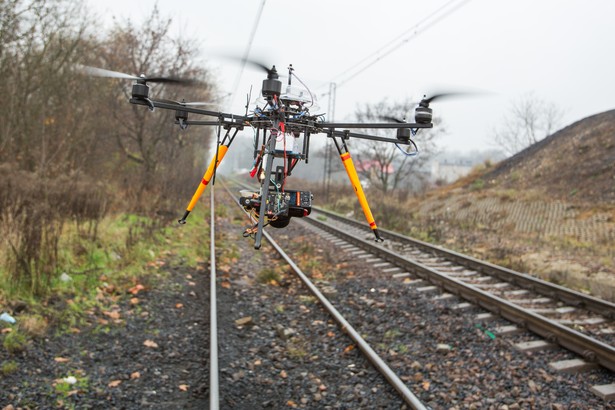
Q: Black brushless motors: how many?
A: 5